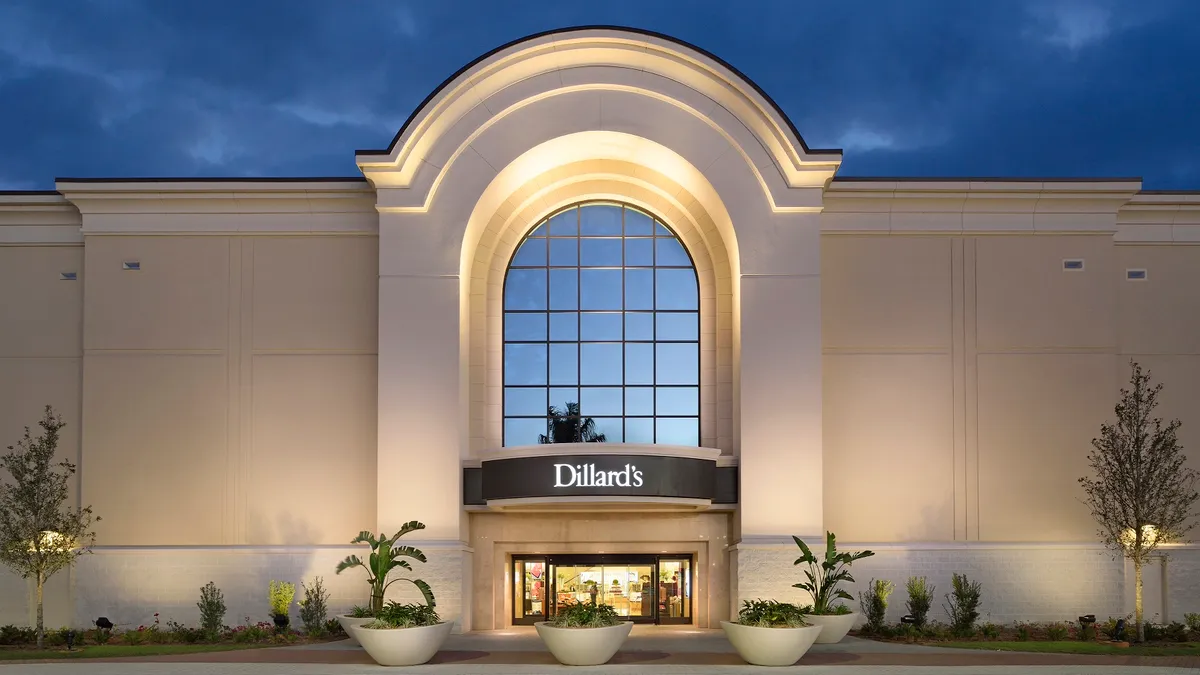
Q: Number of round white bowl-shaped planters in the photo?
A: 5